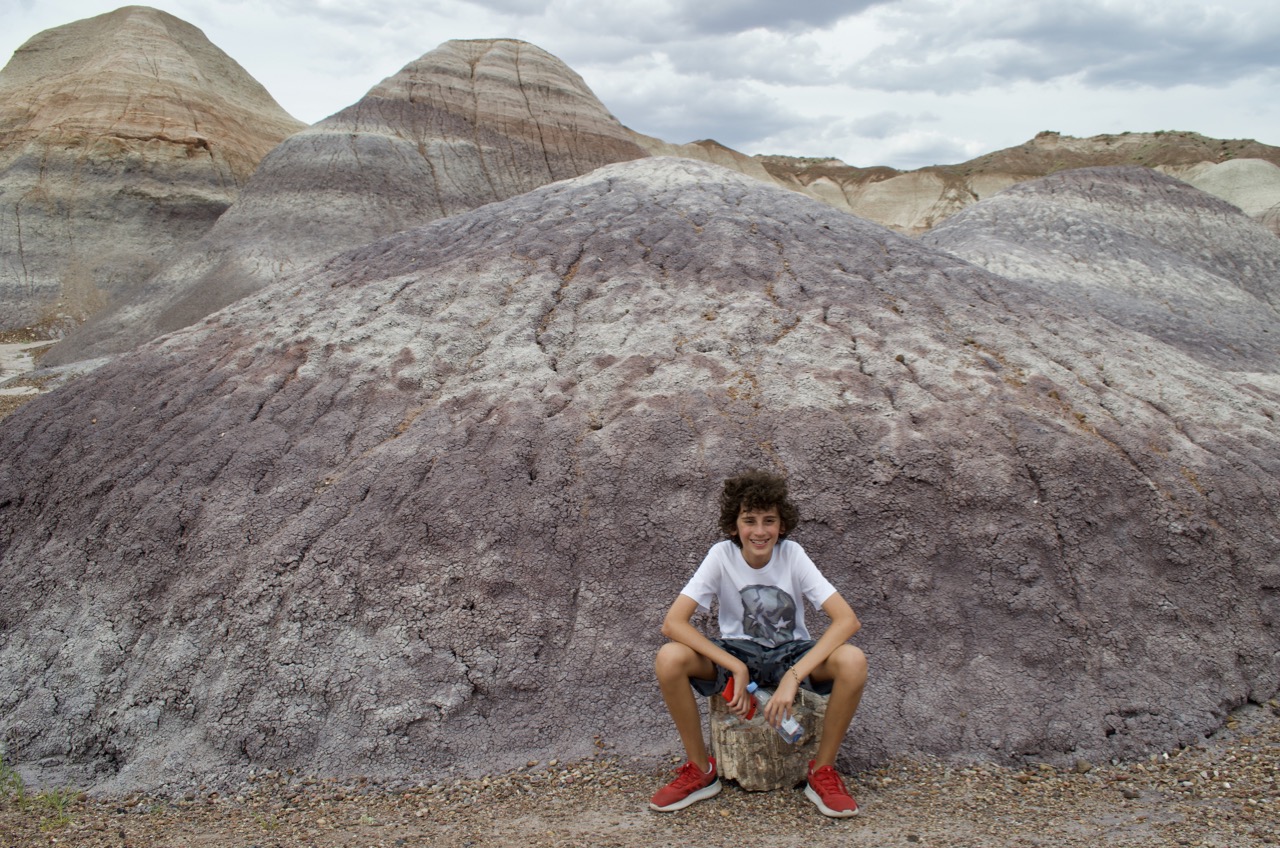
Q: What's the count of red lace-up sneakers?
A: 2